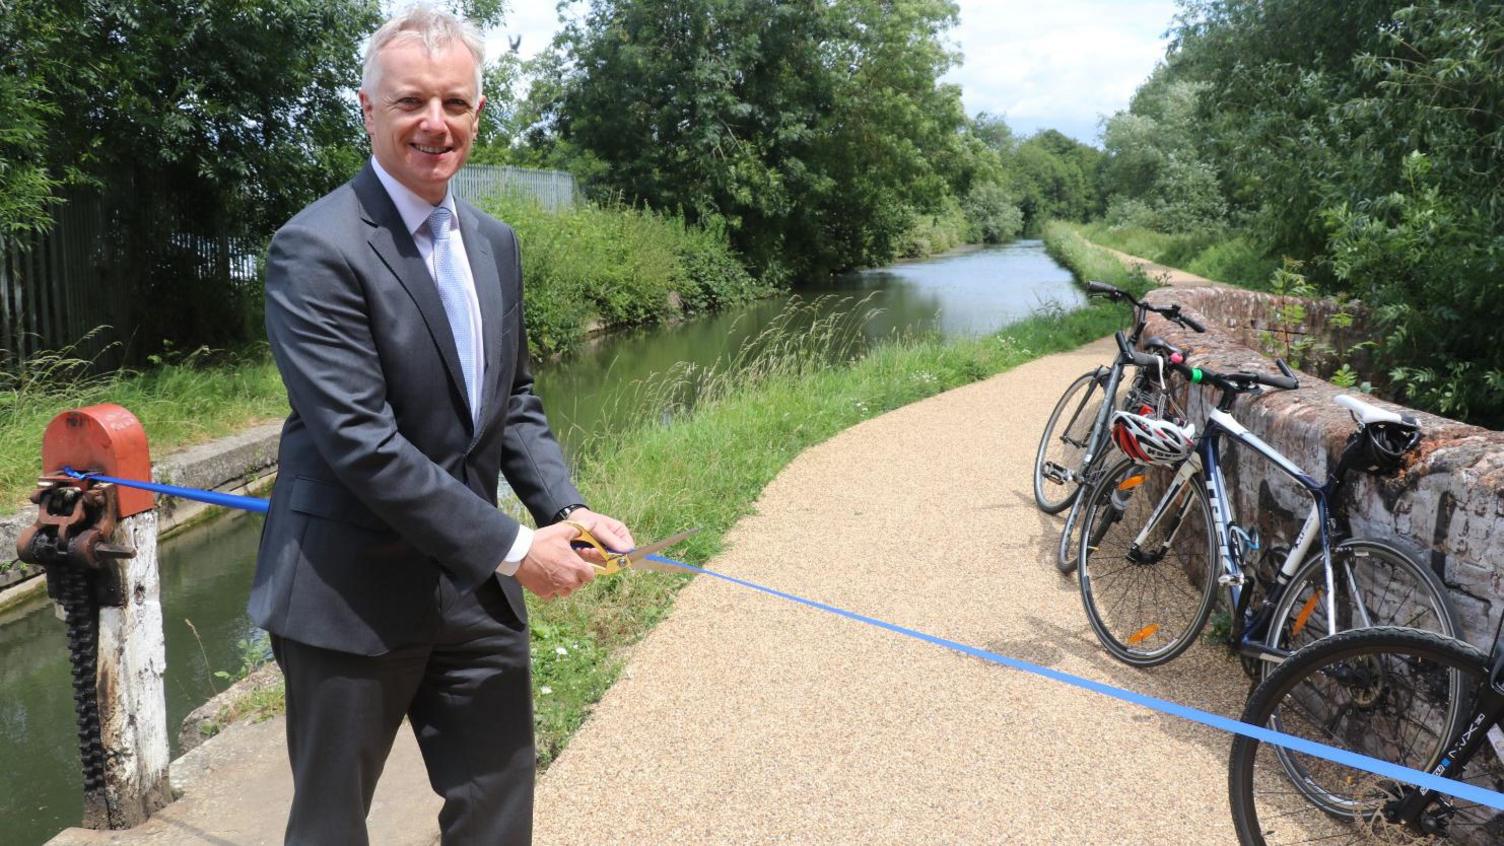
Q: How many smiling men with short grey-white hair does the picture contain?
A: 1